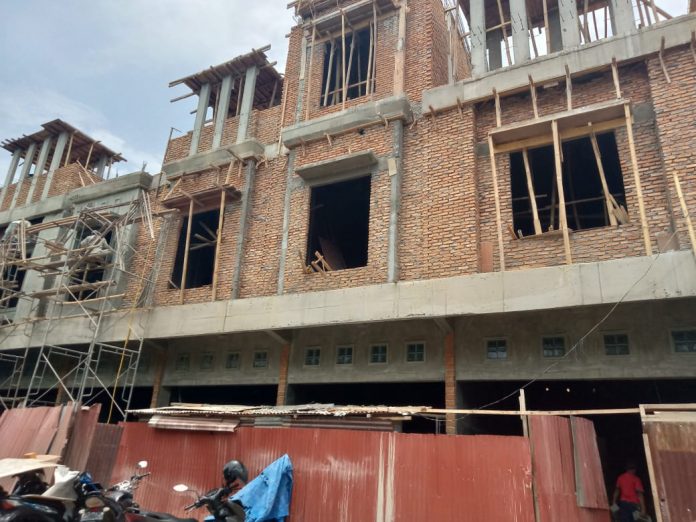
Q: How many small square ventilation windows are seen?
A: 12